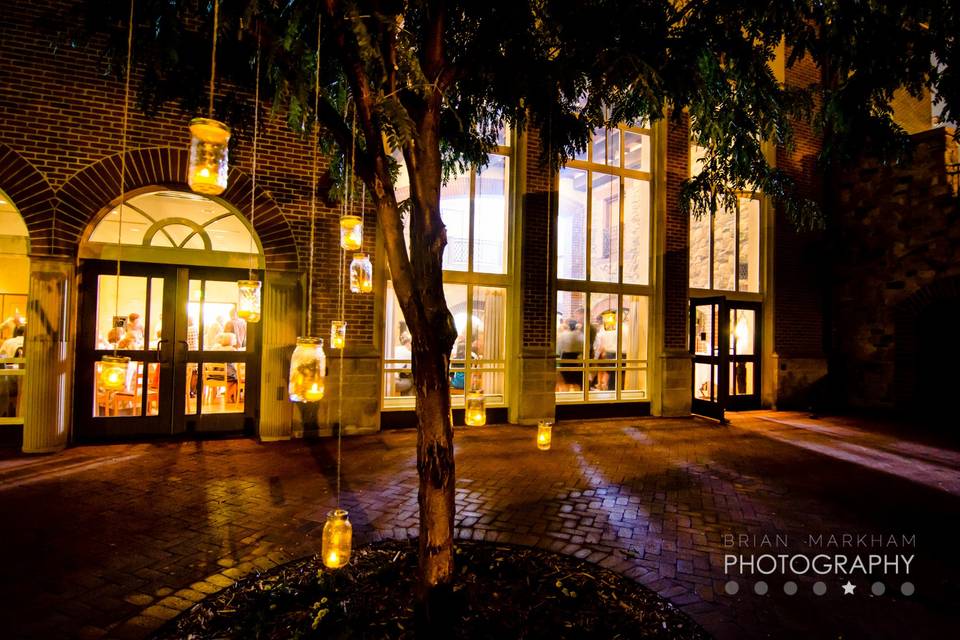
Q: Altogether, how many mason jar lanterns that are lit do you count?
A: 11